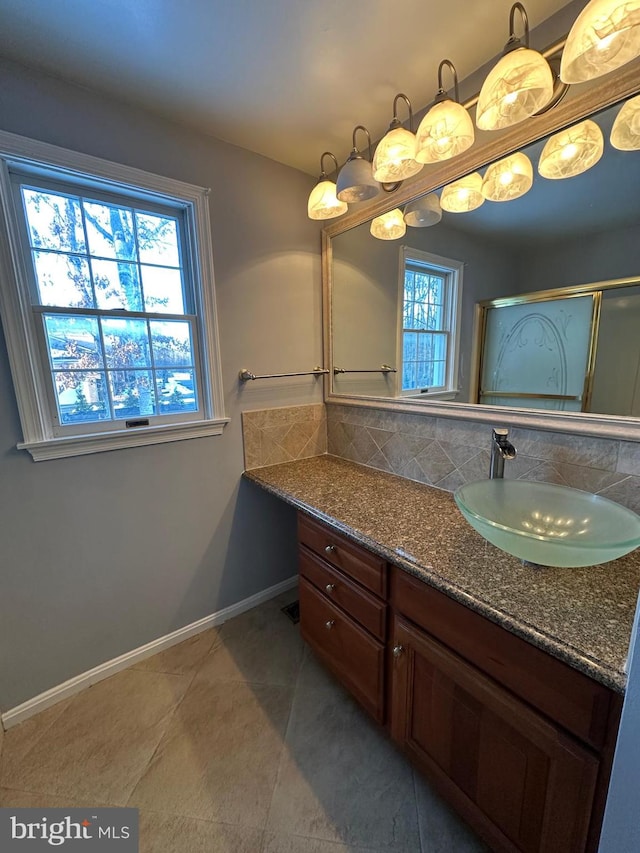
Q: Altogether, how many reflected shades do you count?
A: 6